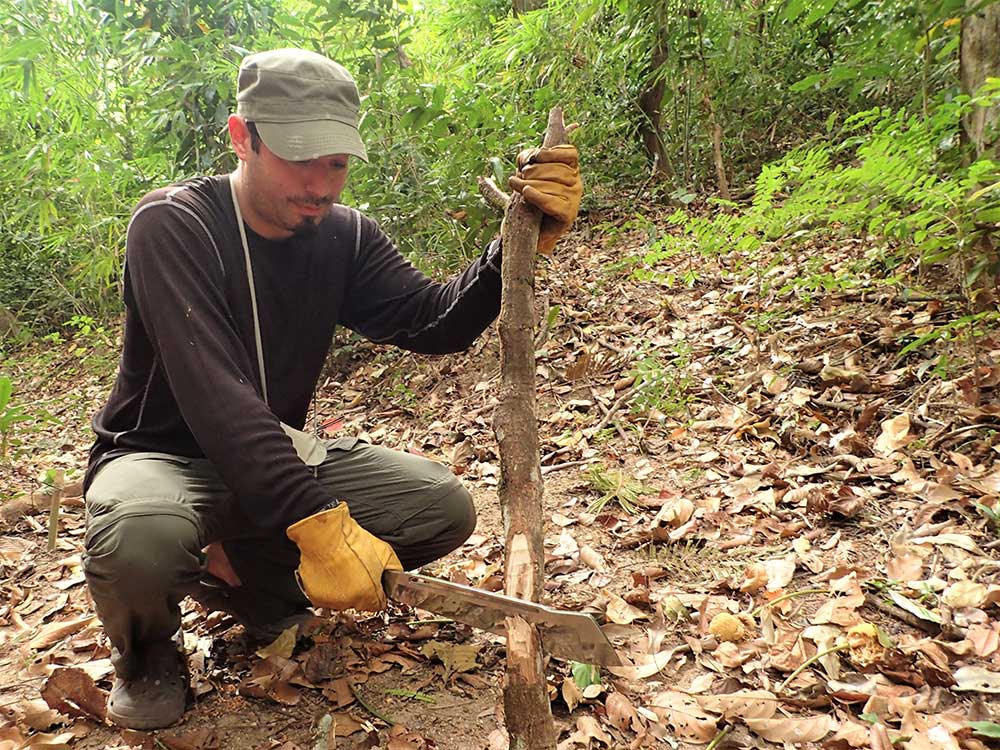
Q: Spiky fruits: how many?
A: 2